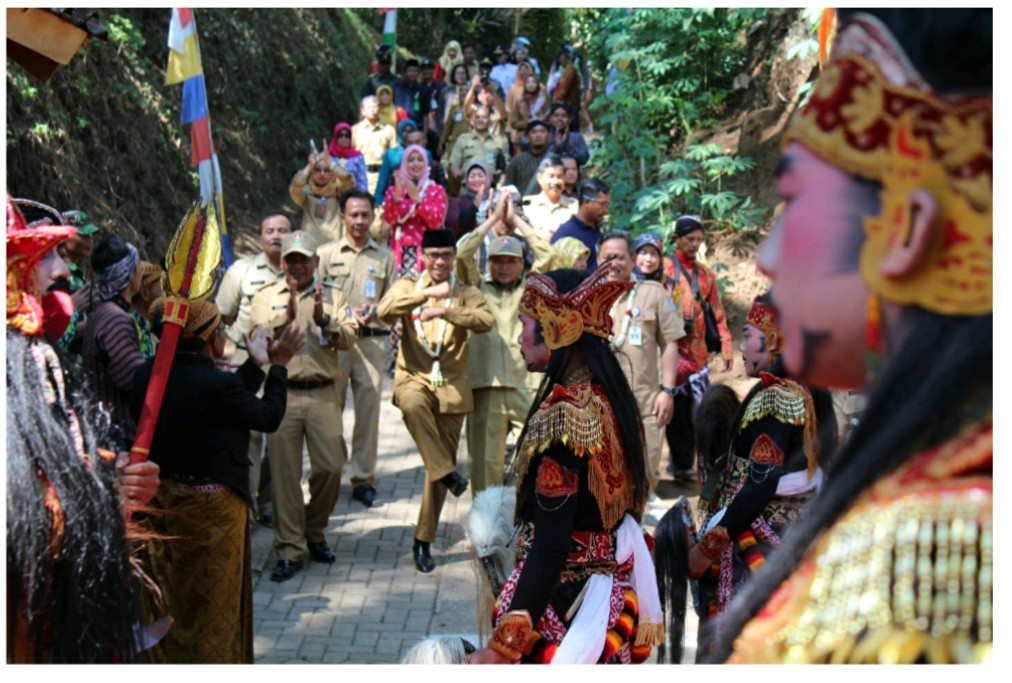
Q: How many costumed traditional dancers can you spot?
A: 4